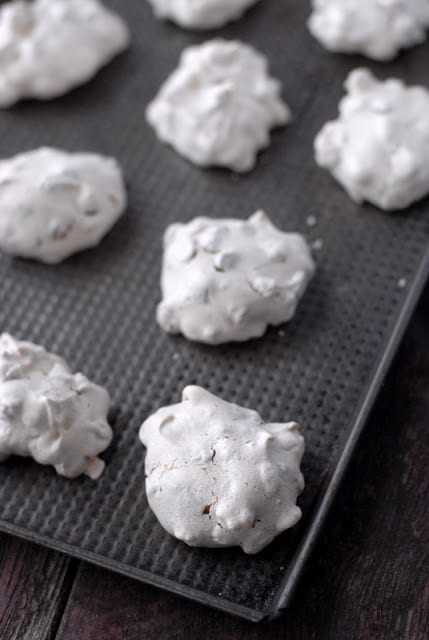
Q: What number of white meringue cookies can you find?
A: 9